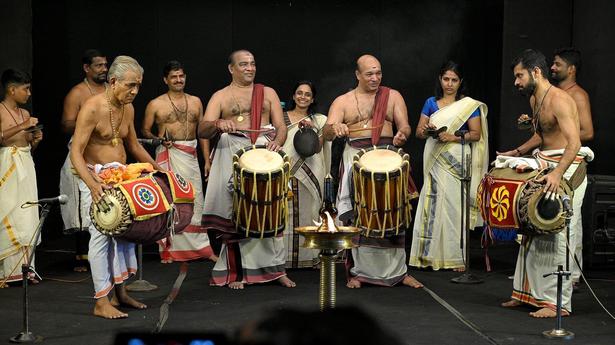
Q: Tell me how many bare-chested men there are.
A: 8